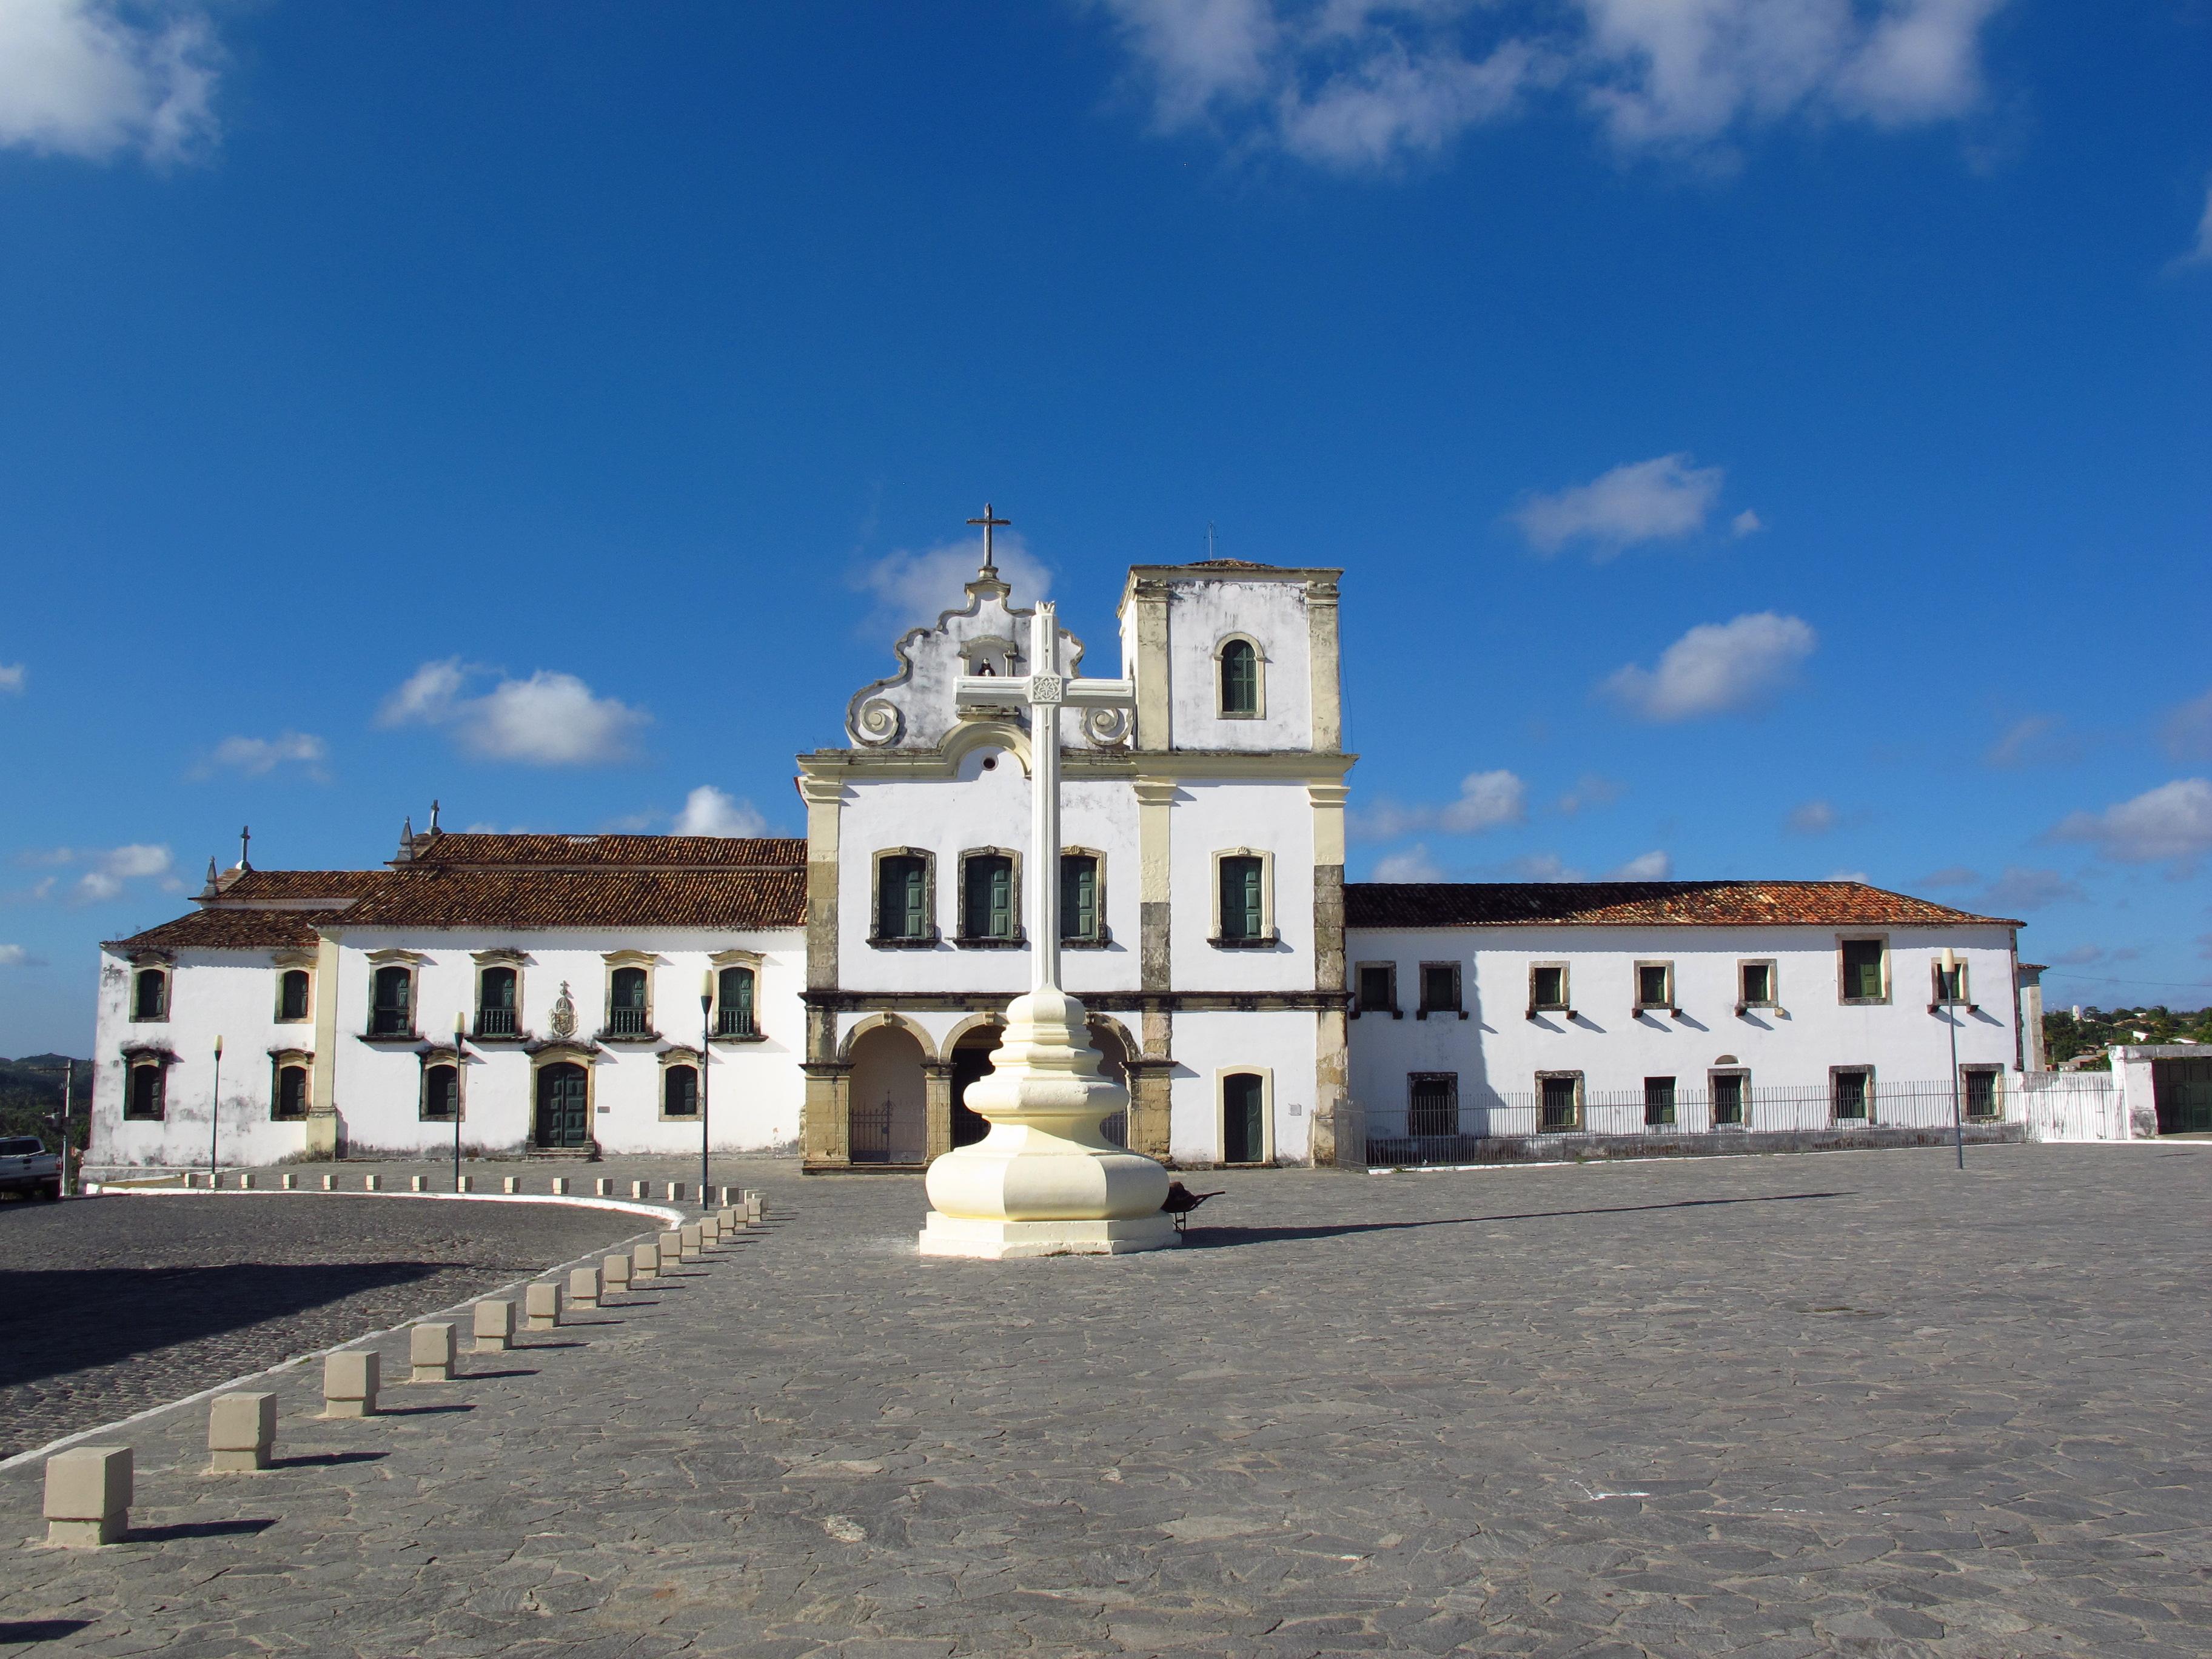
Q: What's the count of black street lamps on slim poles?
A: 4